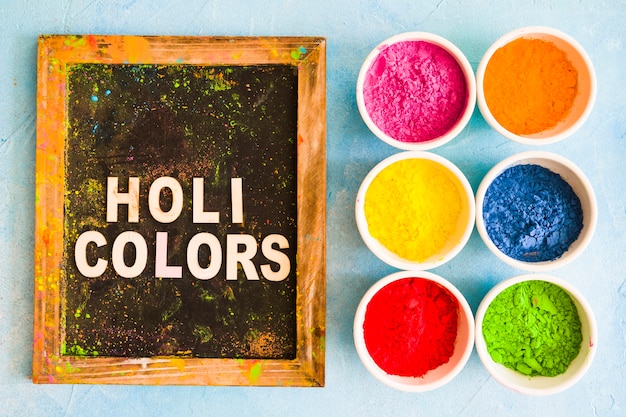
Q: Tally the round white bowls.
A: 6